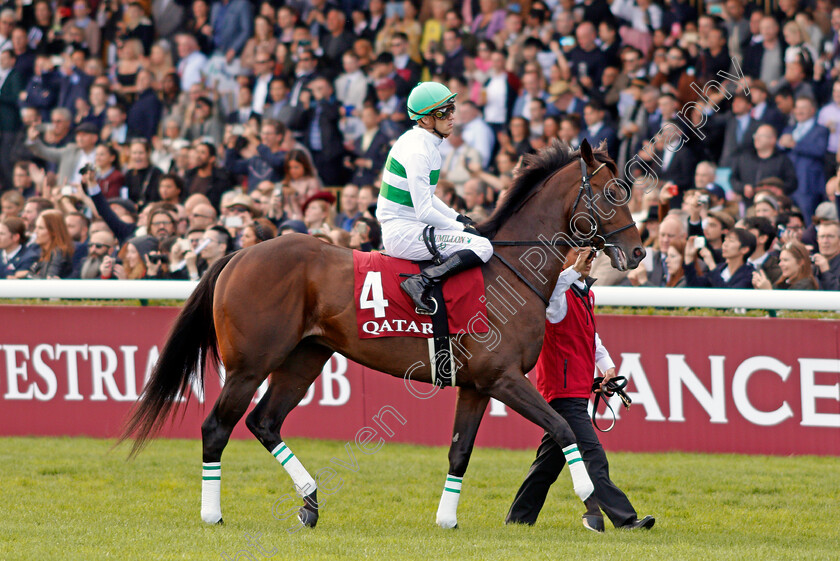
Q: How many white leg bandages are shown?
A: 4